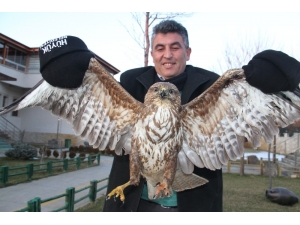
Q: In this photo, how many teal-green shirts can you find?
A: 1